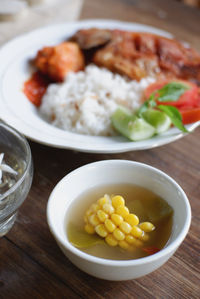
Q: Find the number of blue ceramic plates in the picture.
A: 0